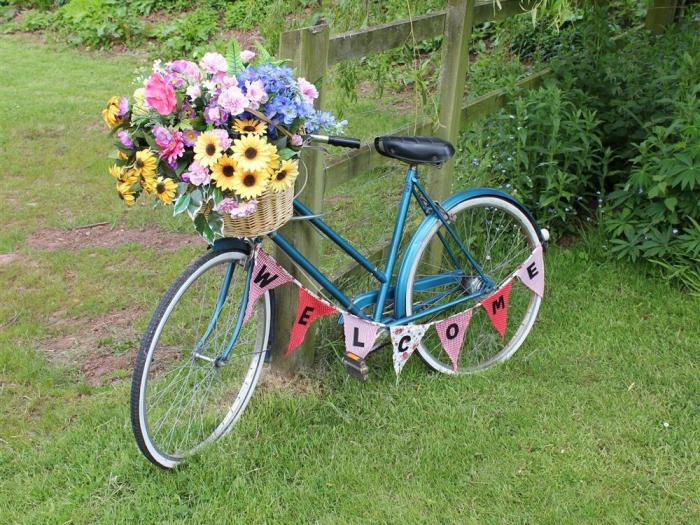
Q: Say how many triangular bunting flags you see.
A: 7